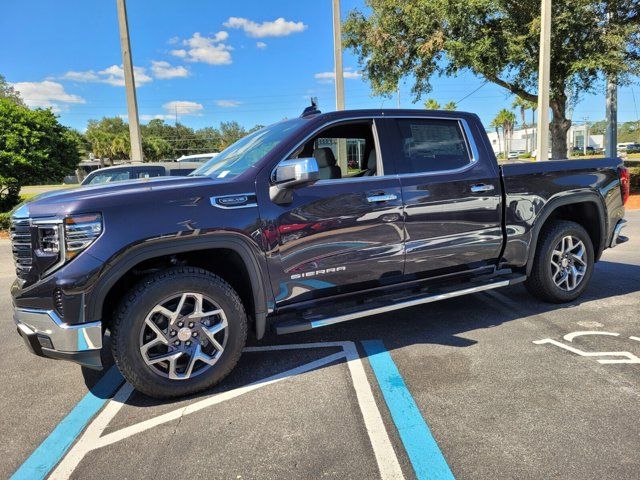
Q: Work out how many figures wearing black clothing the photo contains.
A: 0